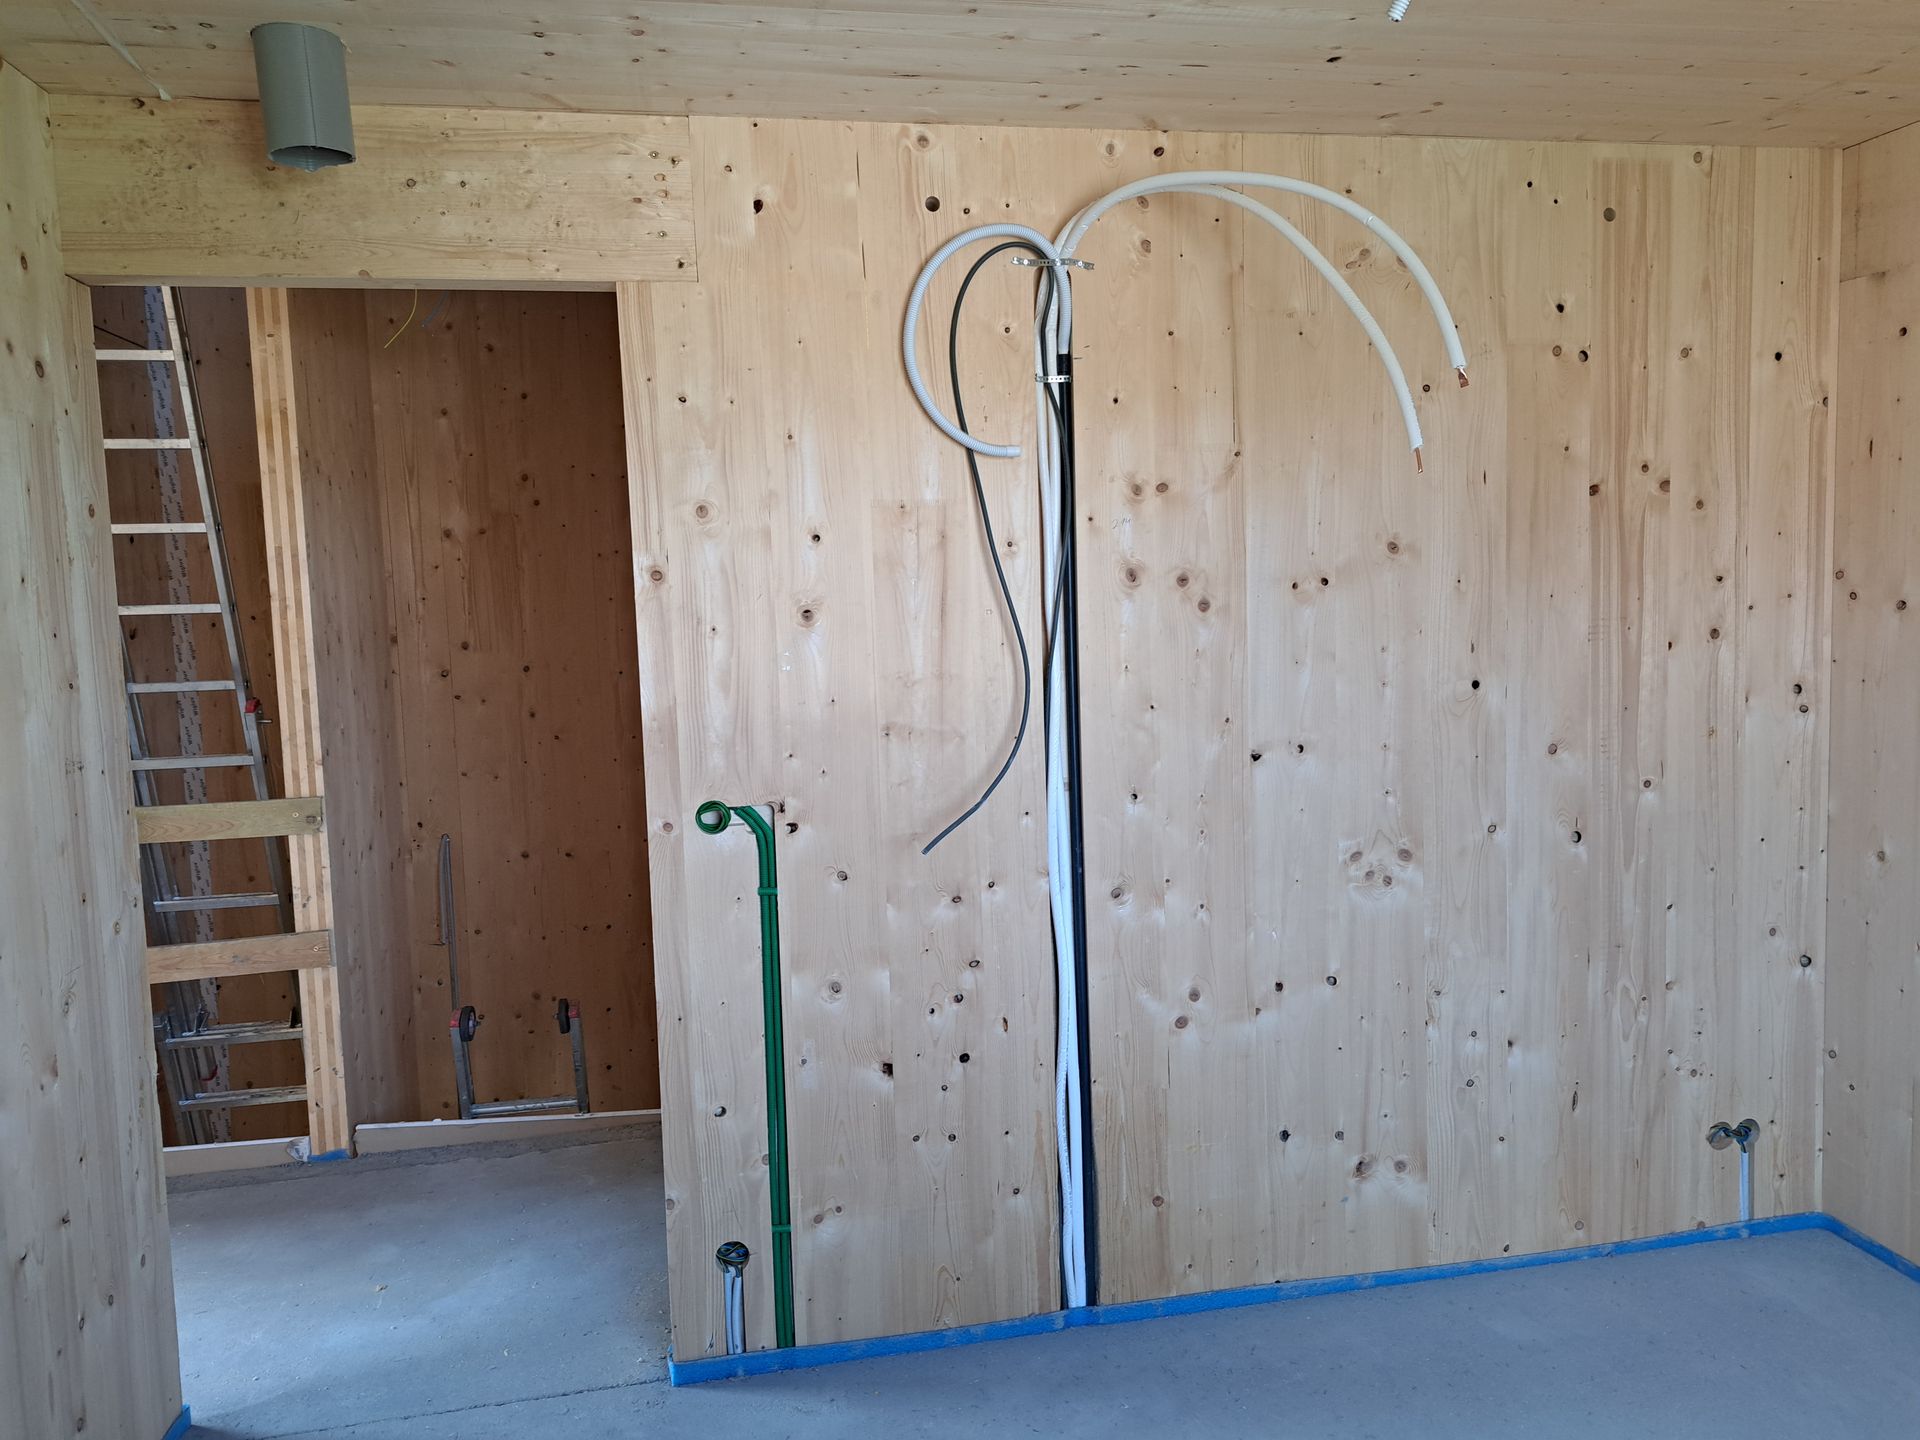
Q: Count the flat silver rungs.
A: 9